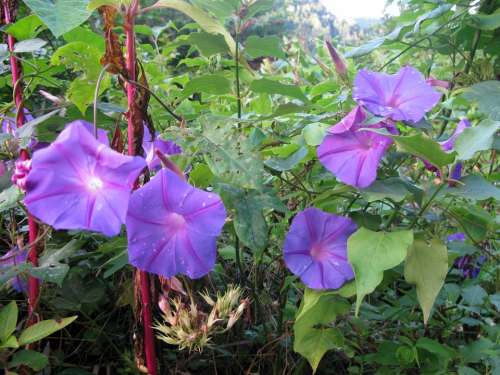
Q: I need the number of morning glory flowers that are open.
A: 5